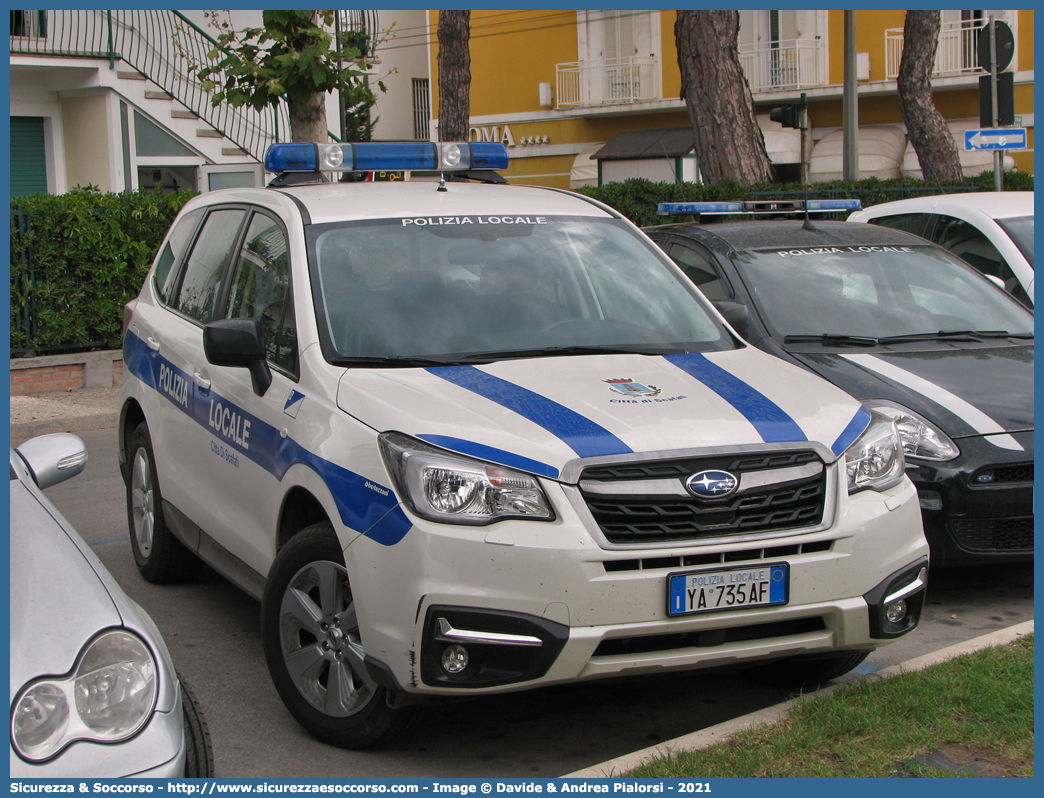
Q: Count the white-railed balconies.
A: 3